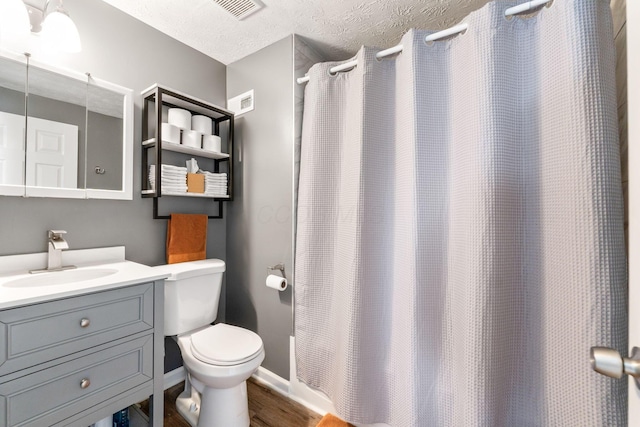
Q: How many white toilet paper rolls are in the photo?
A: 6